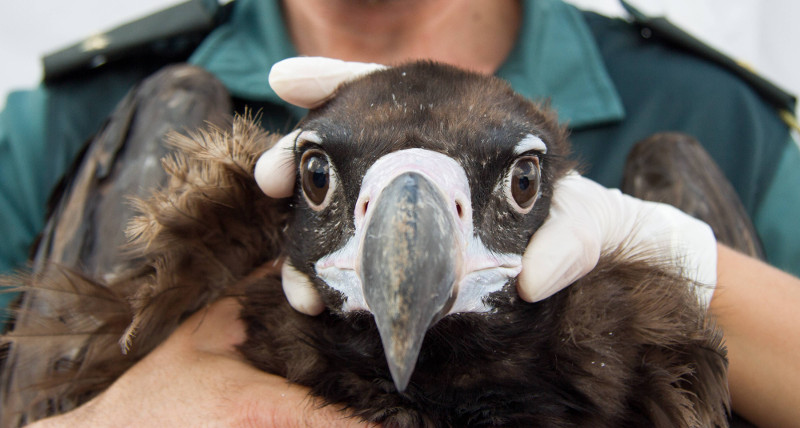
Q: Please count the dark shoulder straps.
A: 2